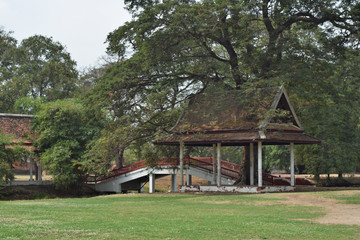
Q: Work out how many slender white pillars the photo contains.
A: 6